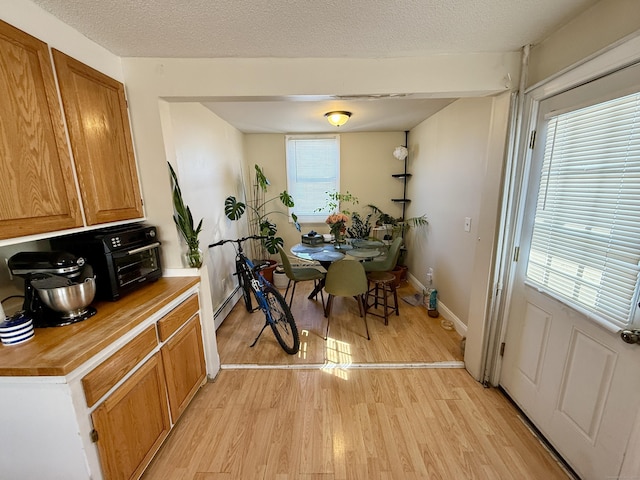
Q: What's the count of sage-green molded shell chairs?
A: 3